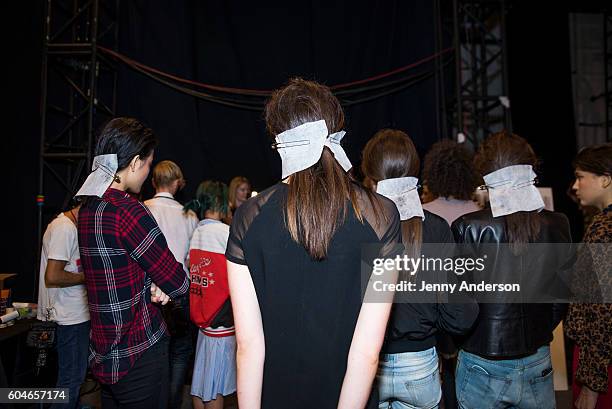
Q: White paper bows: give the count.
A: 4